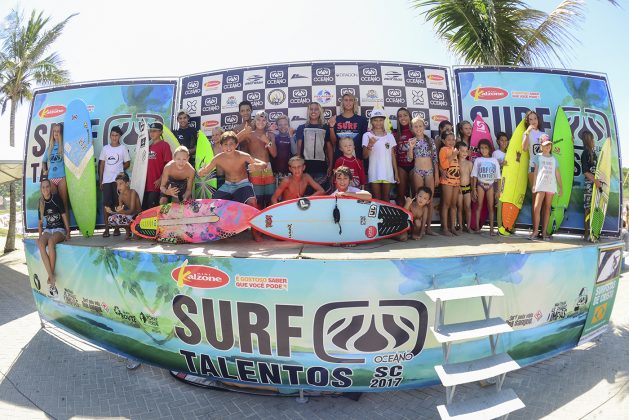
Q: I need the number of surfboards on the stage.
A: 11